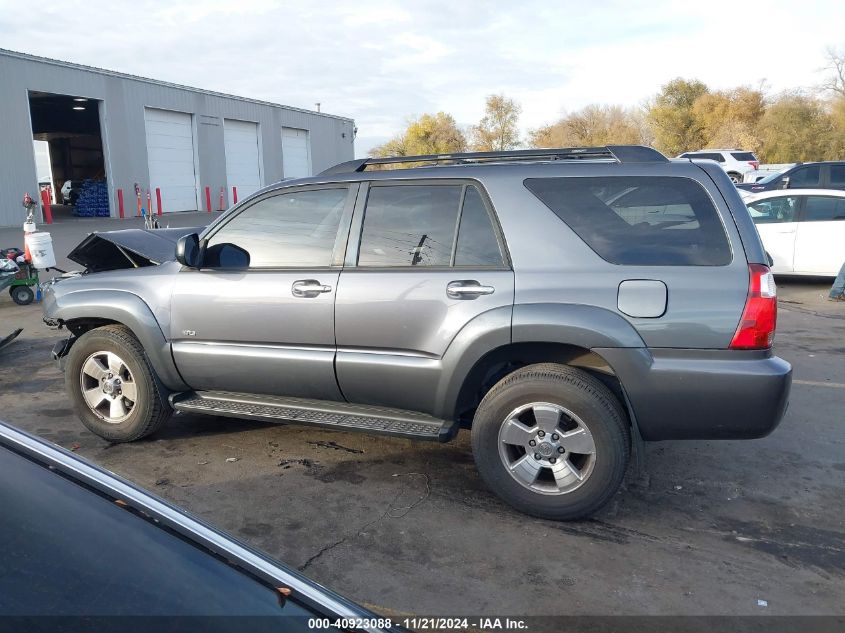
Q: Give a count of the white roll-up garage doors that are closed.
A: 3